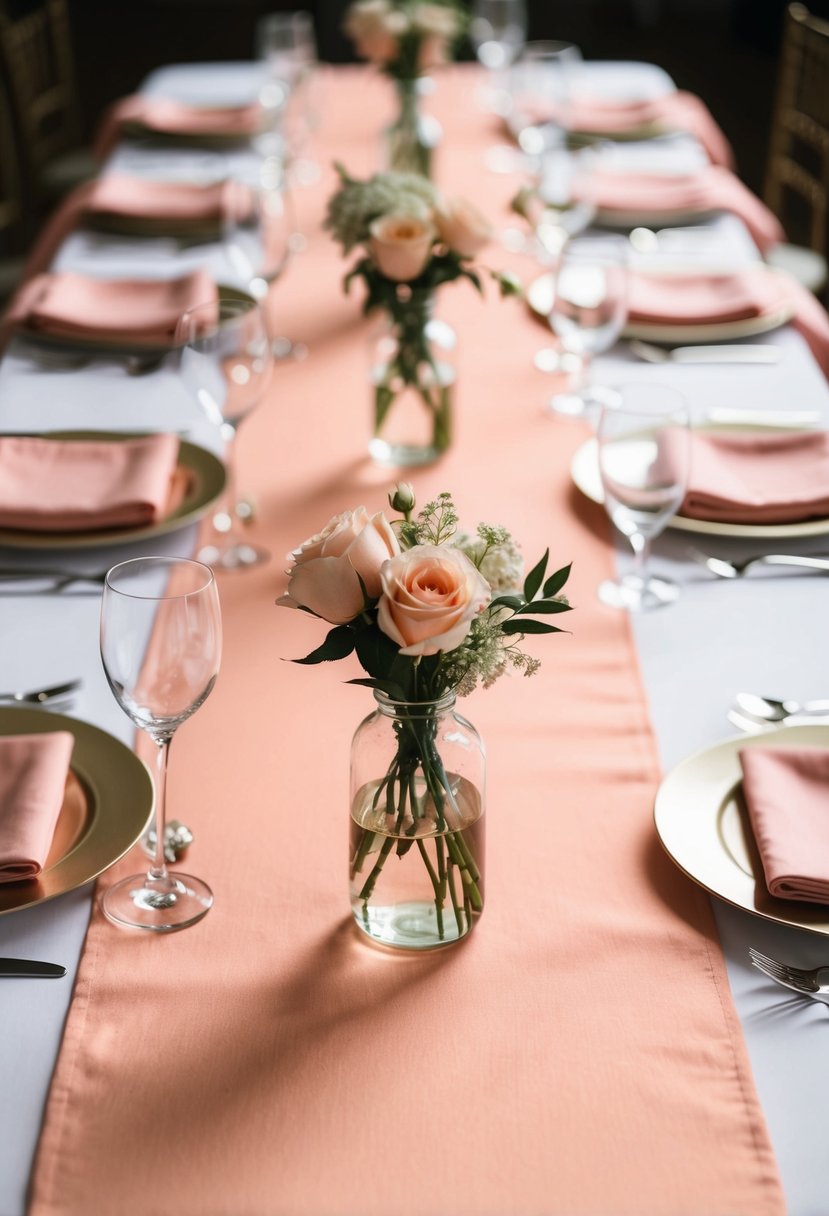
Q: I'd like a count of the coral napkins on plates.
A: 10